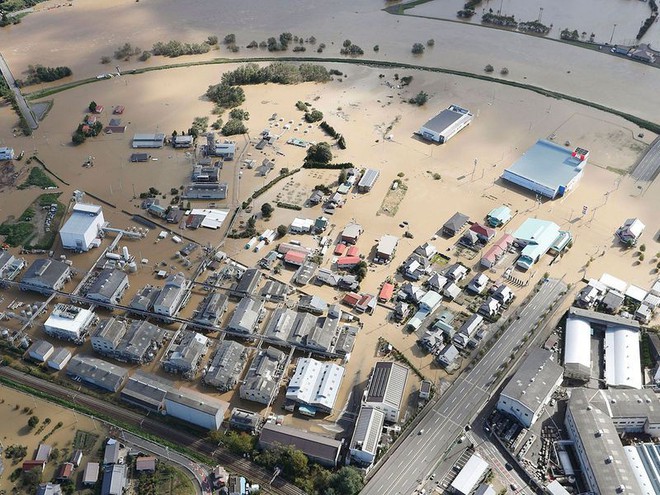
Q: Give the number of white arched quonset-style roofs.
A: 2